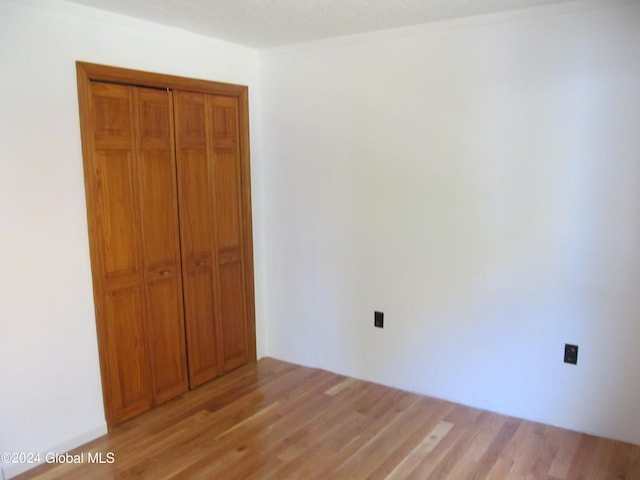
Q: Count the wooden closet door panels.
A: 4